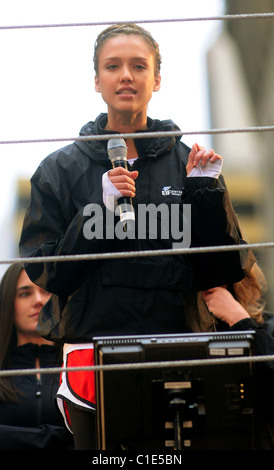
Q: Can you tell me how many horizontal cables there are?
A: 4